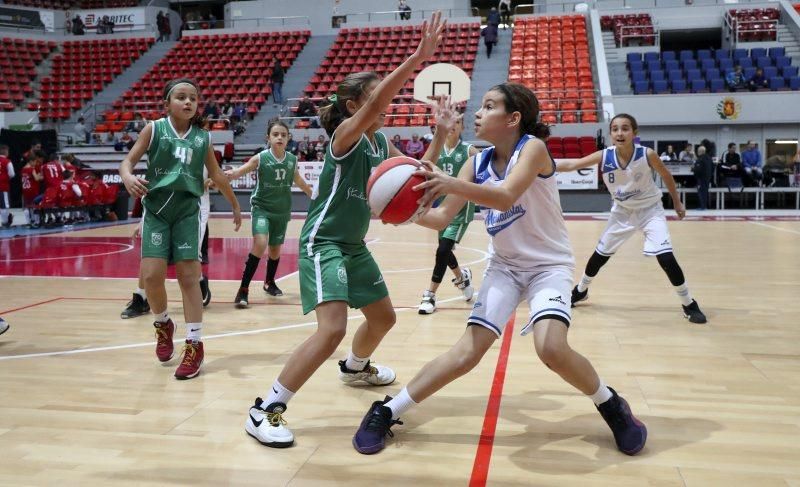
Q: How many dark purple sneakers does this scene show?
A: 2